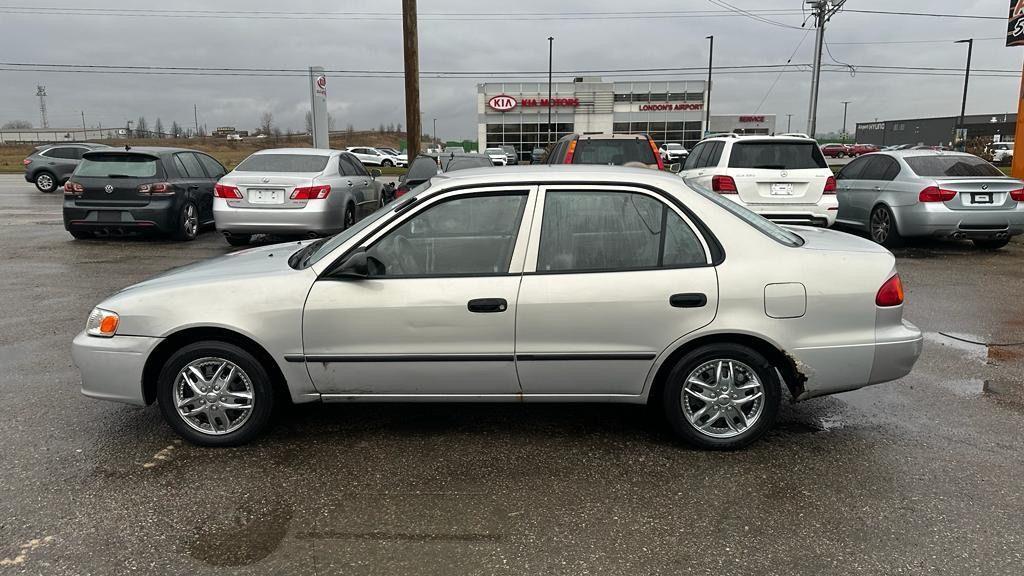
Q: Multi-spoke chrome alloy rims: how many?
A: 2